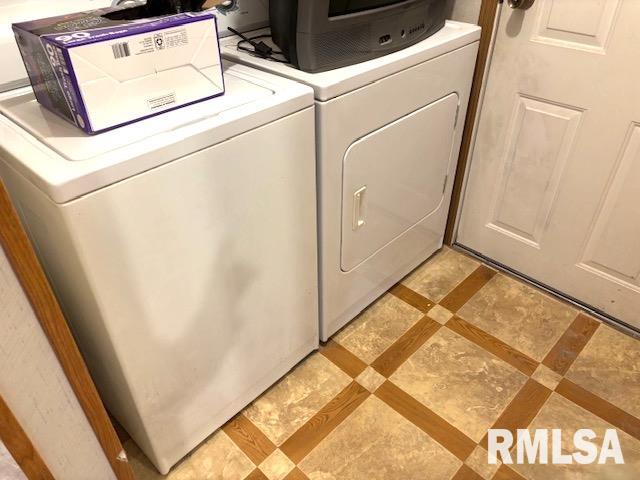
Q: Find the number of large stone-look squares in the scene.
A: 9